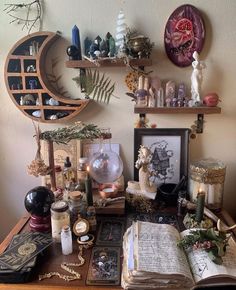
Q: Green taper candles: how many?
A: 2